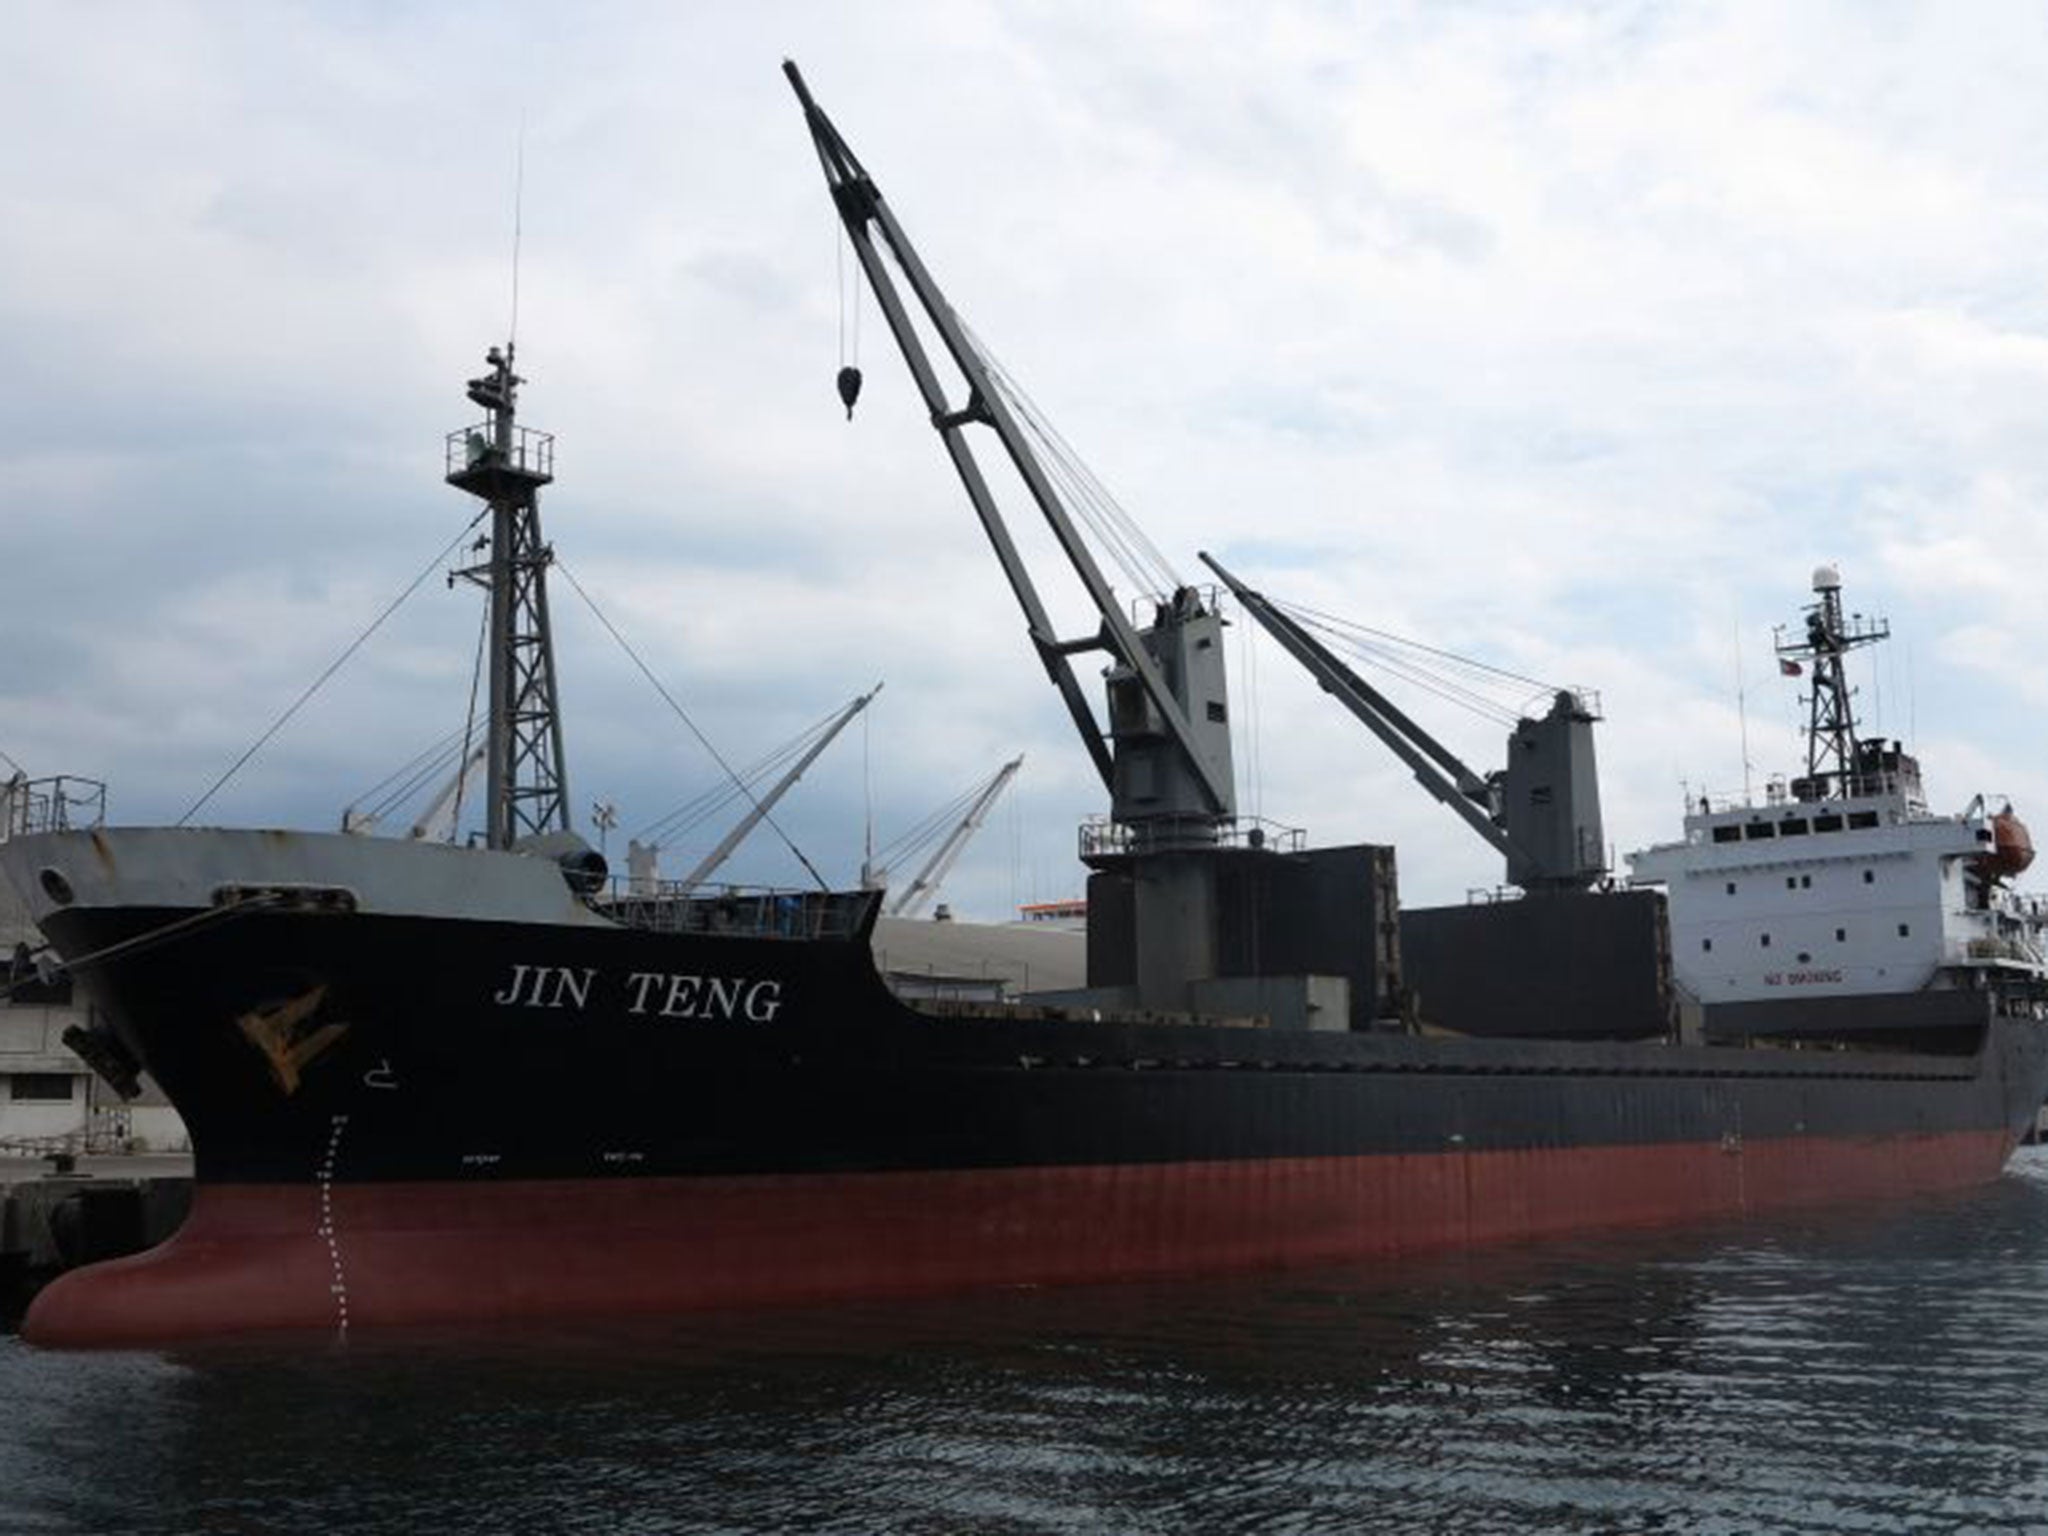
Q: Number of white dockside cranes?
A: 3